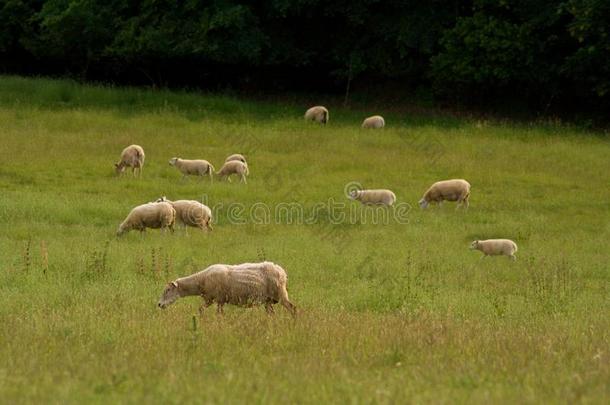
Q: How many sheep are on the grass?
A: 12